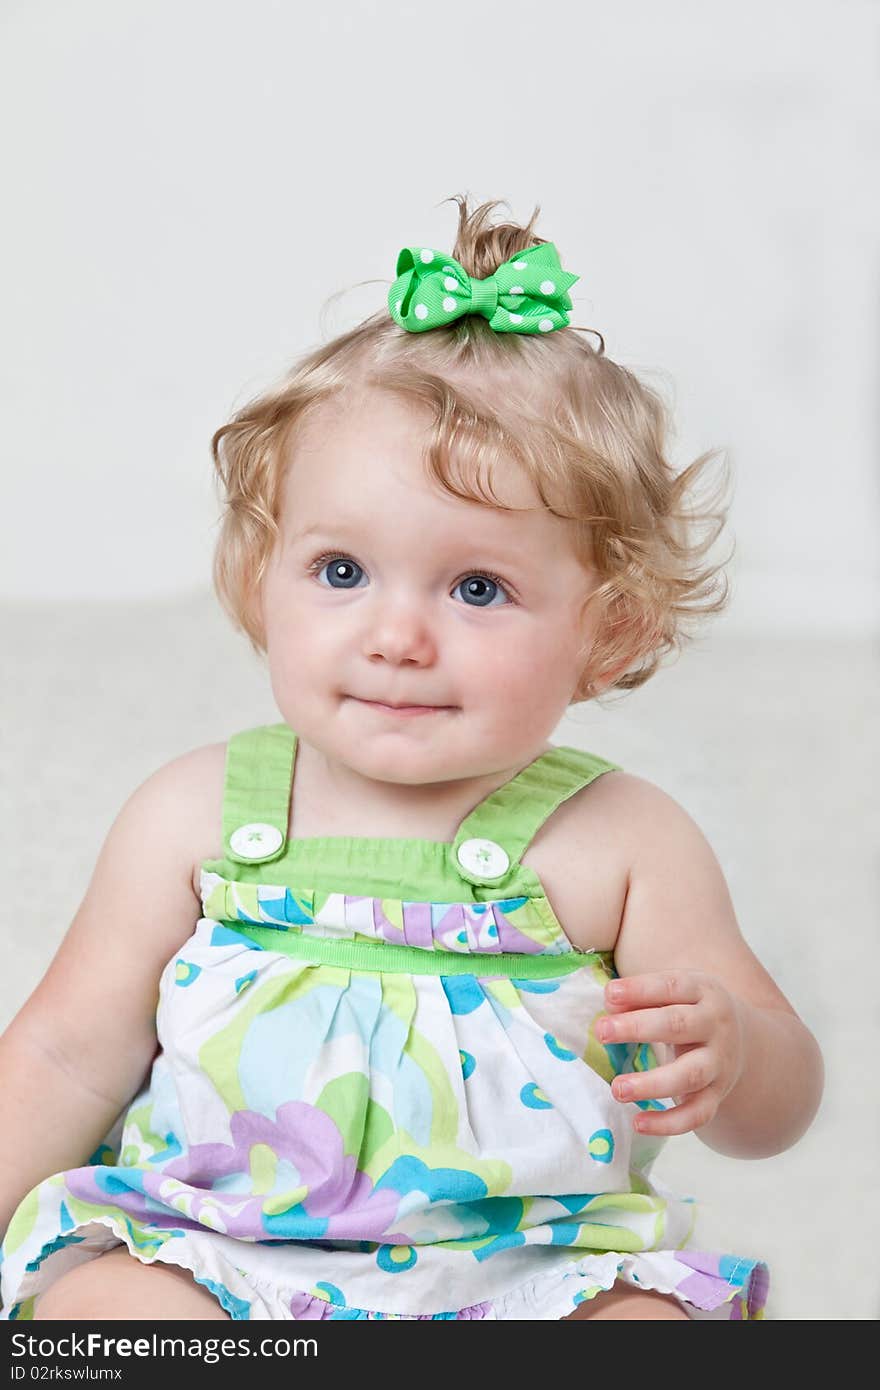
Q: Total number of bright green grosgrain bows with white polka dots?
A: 1